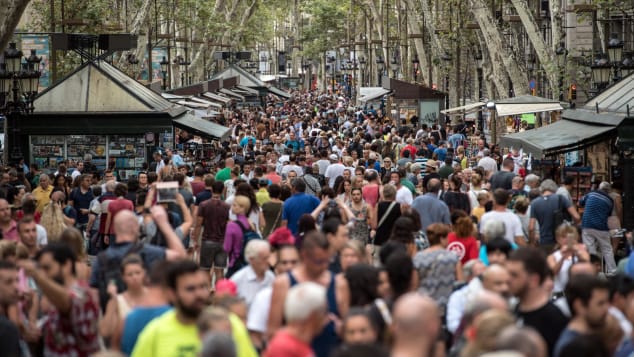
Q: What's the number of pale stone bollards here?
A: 0